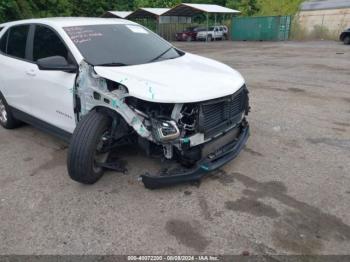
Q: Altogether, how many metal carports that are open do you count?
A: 3